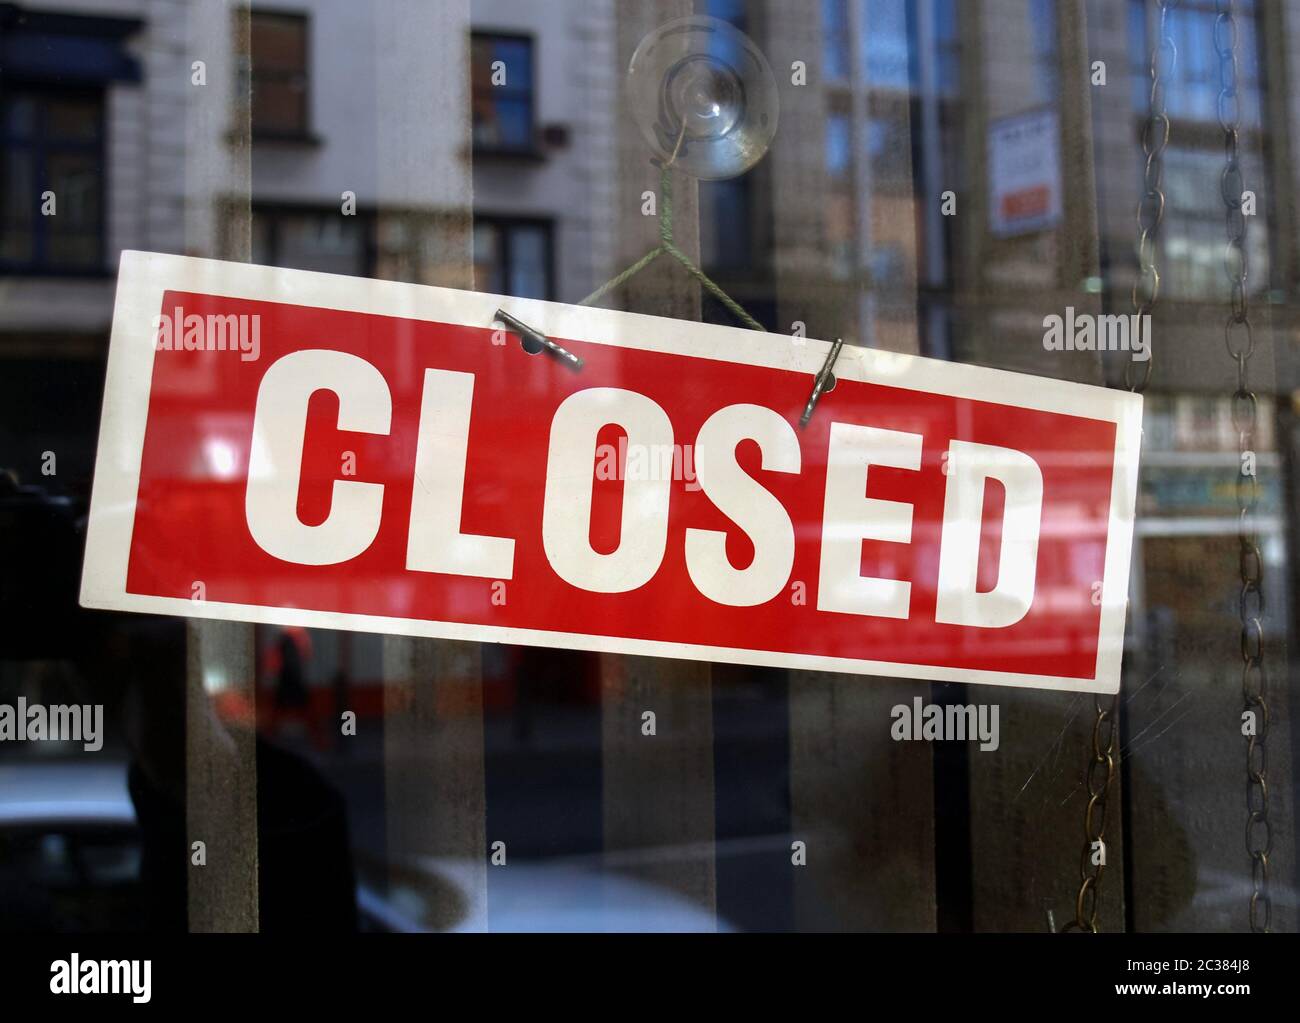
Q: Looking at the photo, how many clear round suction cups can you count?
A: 1